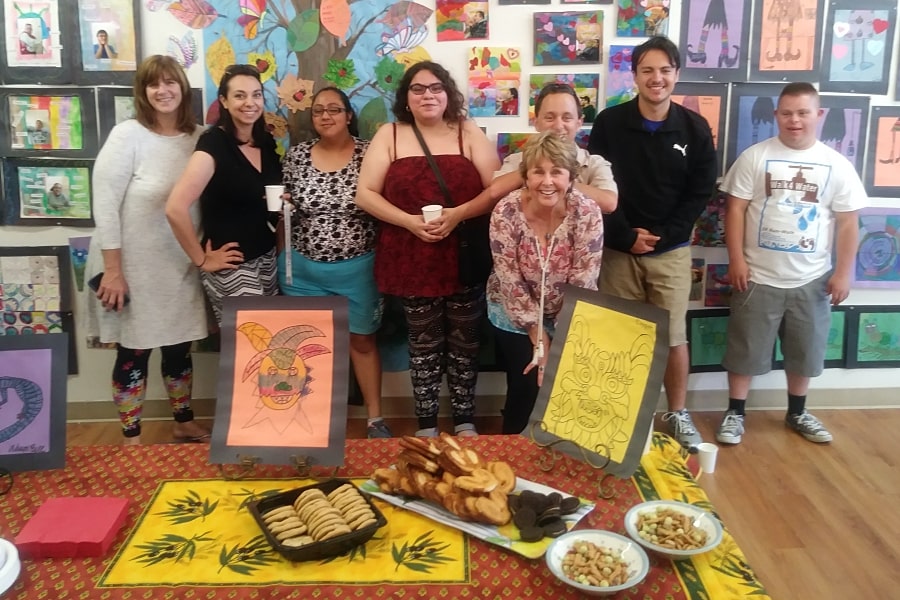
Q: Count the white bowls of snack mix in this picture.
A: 2